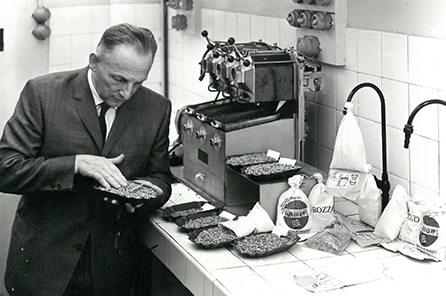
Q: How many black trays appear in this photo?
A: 7